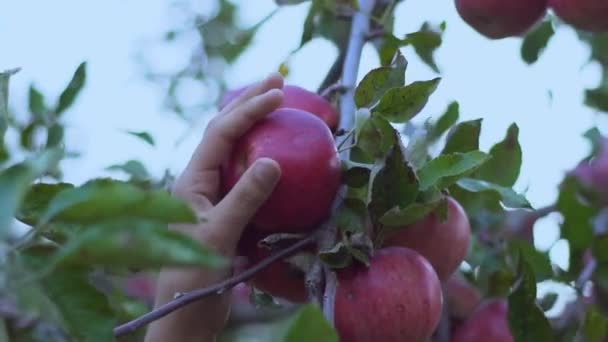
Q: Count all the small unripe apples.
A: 0